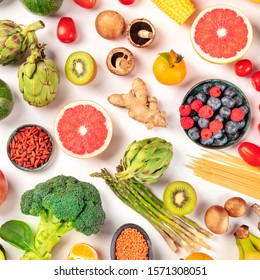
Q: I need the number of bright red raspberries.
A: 8